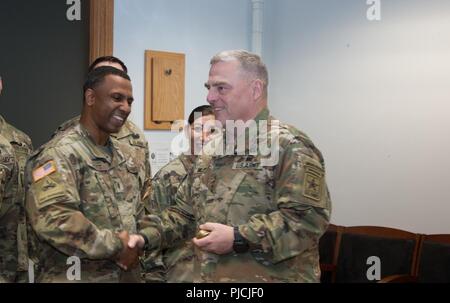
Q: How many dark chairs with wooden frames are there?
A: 3